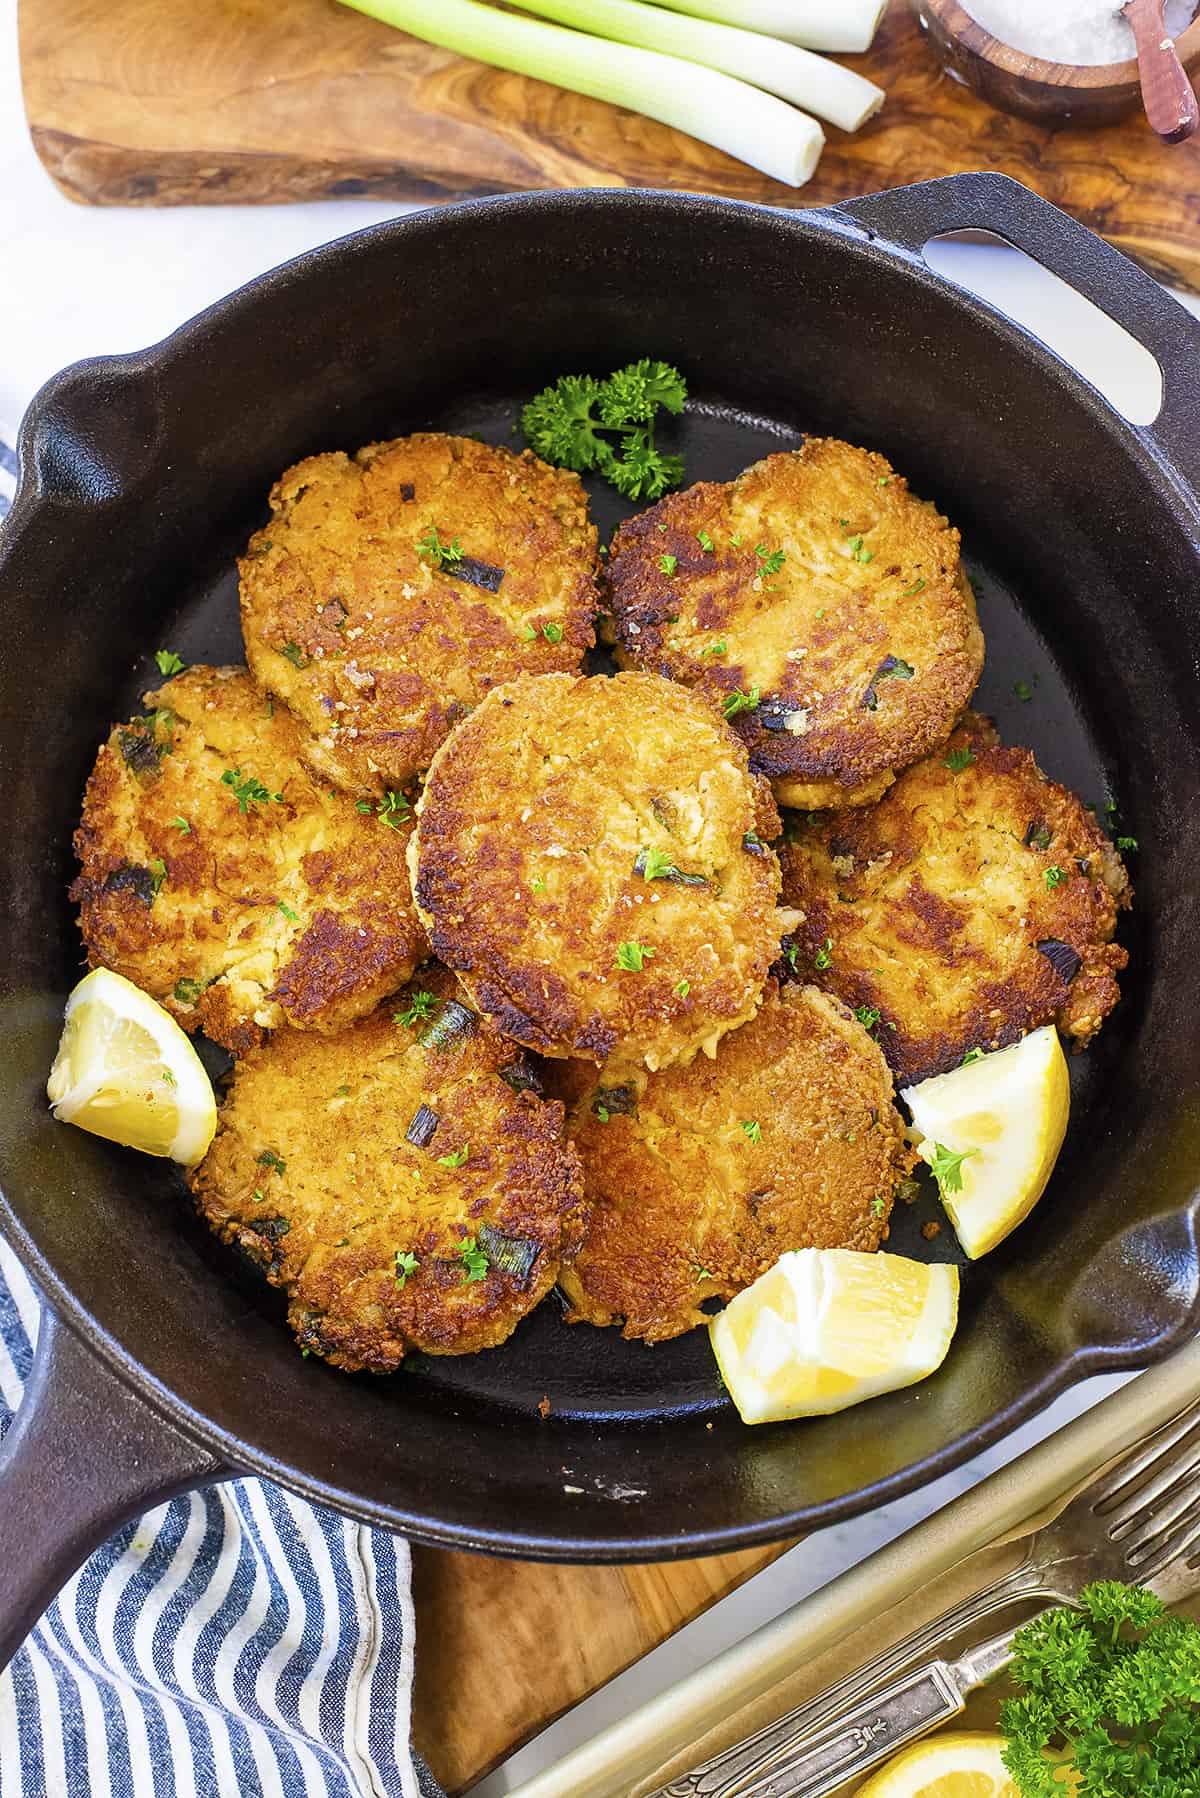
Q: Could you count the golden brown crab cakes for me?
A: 7